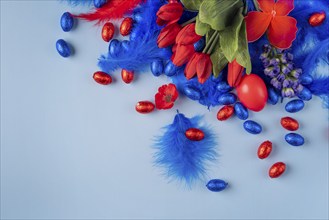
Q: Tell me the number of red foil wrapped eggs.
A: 11